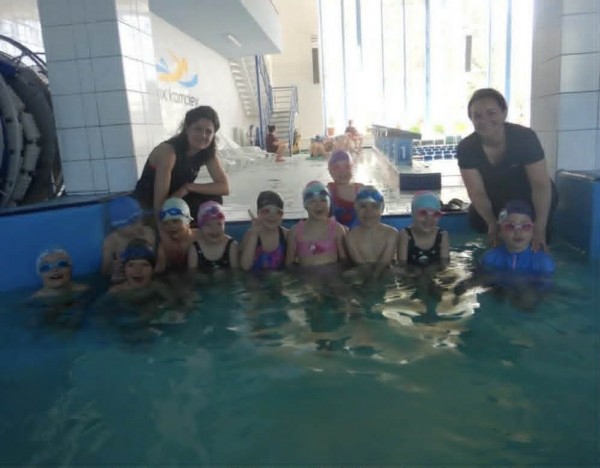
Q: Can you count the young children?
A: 11